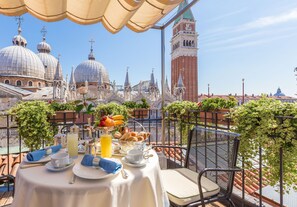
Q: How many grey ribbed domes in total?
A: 3